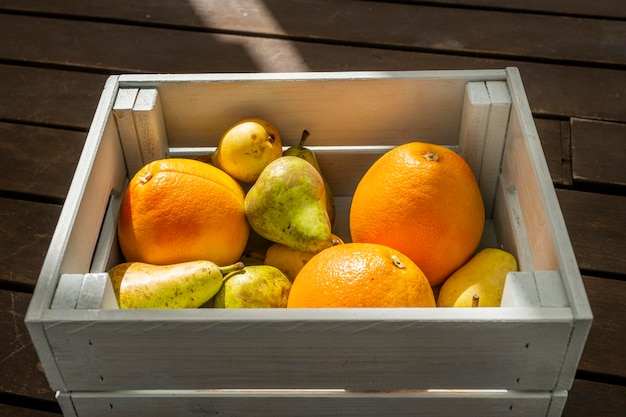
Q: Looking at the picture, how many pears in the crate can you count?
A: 7